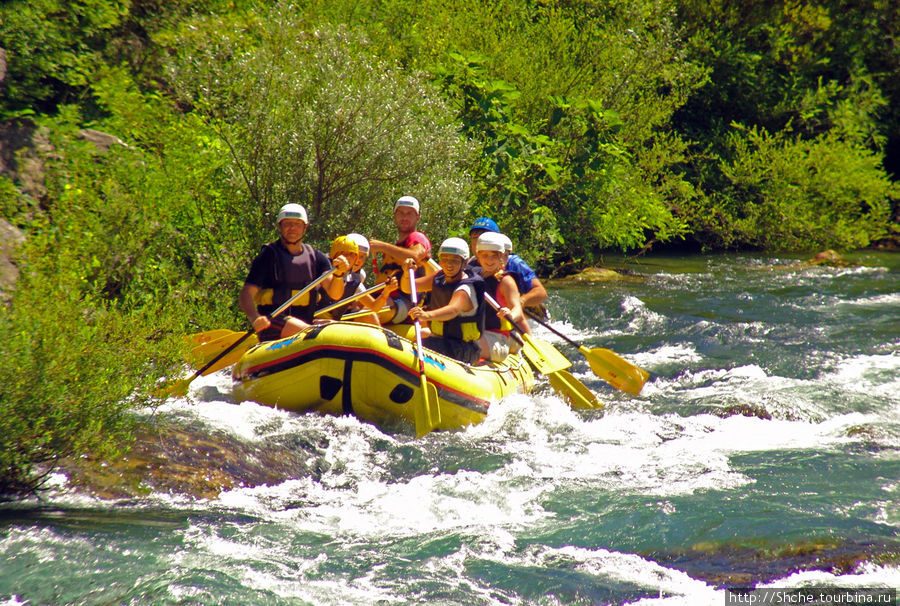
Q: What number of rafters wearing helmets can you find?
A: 8